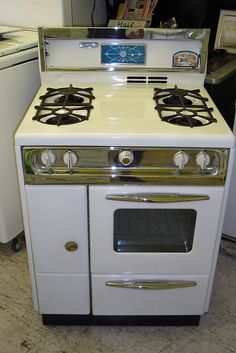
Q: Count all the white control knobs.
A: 5